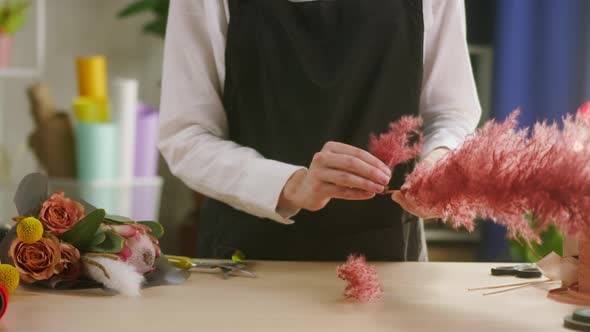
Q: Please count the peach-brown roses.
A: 3